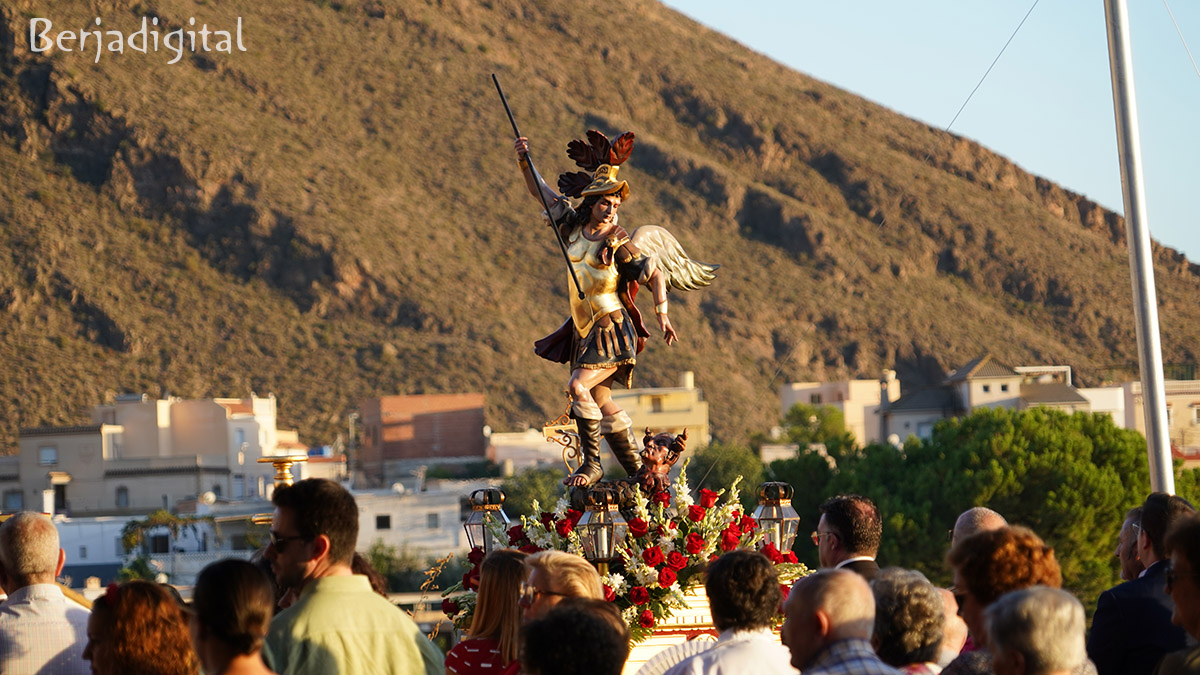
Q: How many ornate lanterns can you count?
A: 3